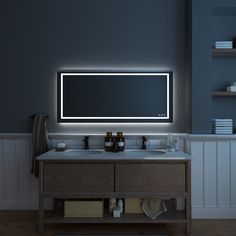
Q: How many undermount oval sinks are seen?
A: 2